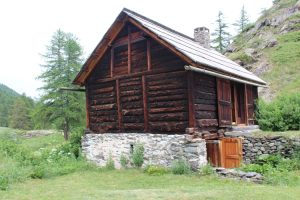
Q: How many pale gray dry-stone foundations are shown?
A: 1